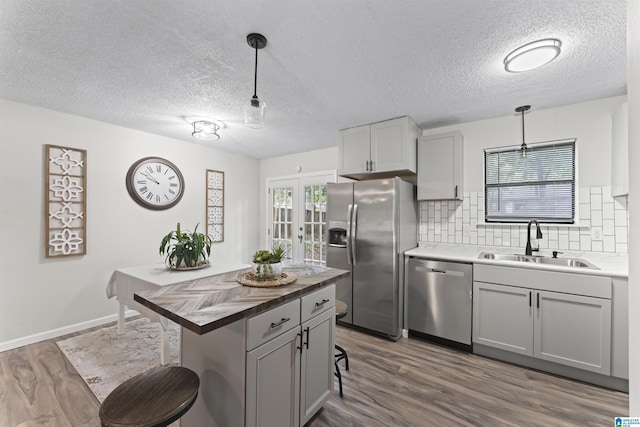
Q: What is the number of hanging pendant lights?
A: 2